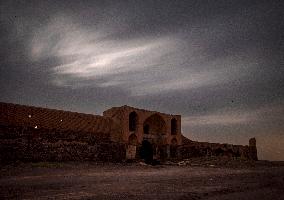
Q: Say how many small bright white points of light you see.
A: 3